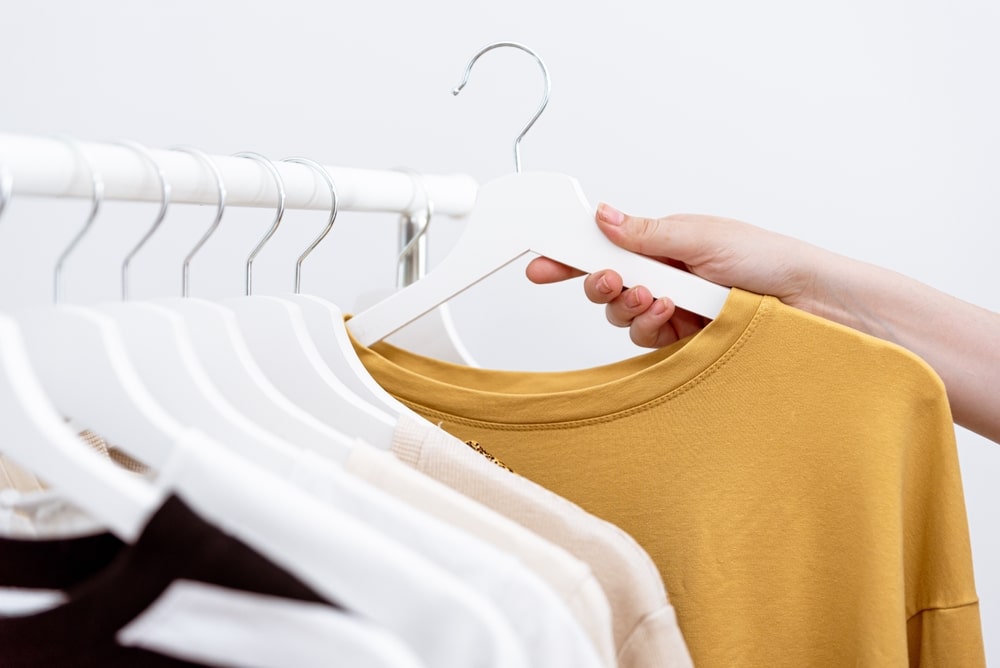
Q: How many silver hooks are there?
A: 8